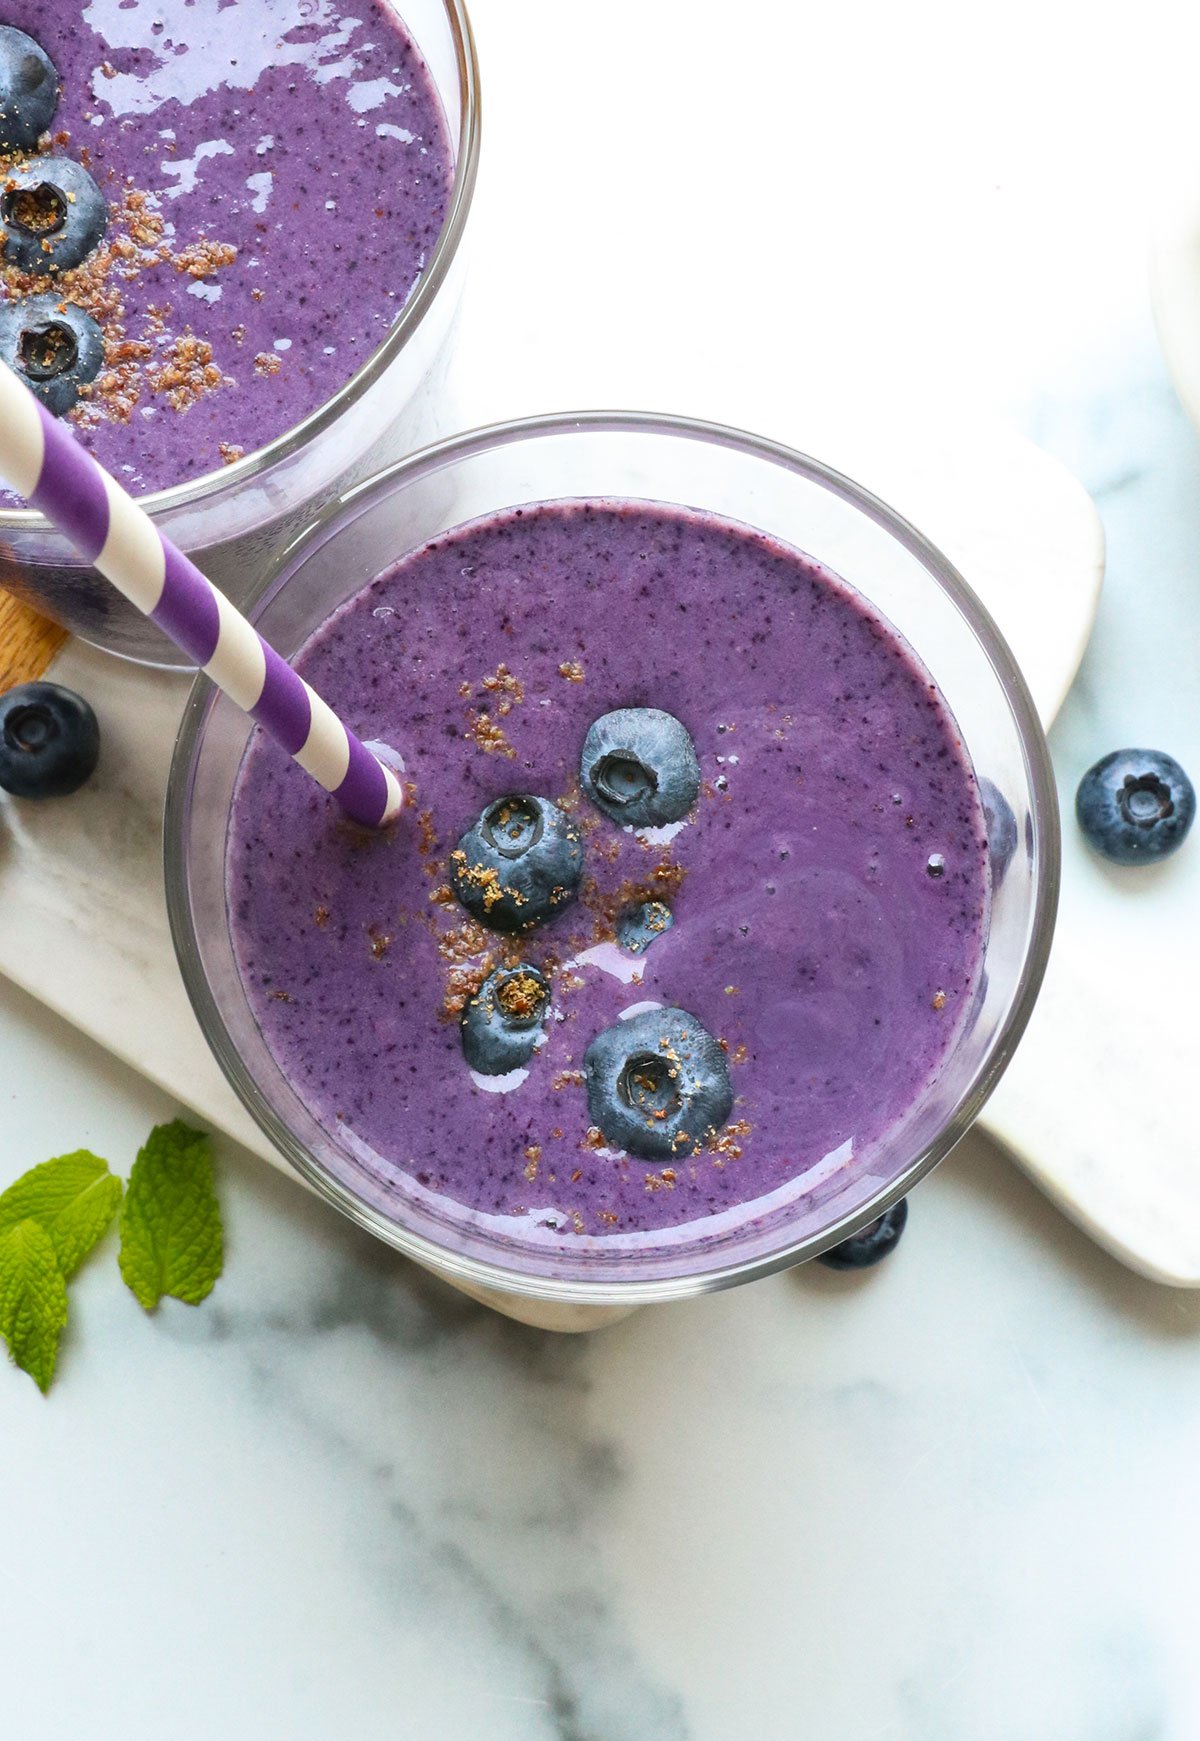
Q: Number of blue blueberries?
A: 11